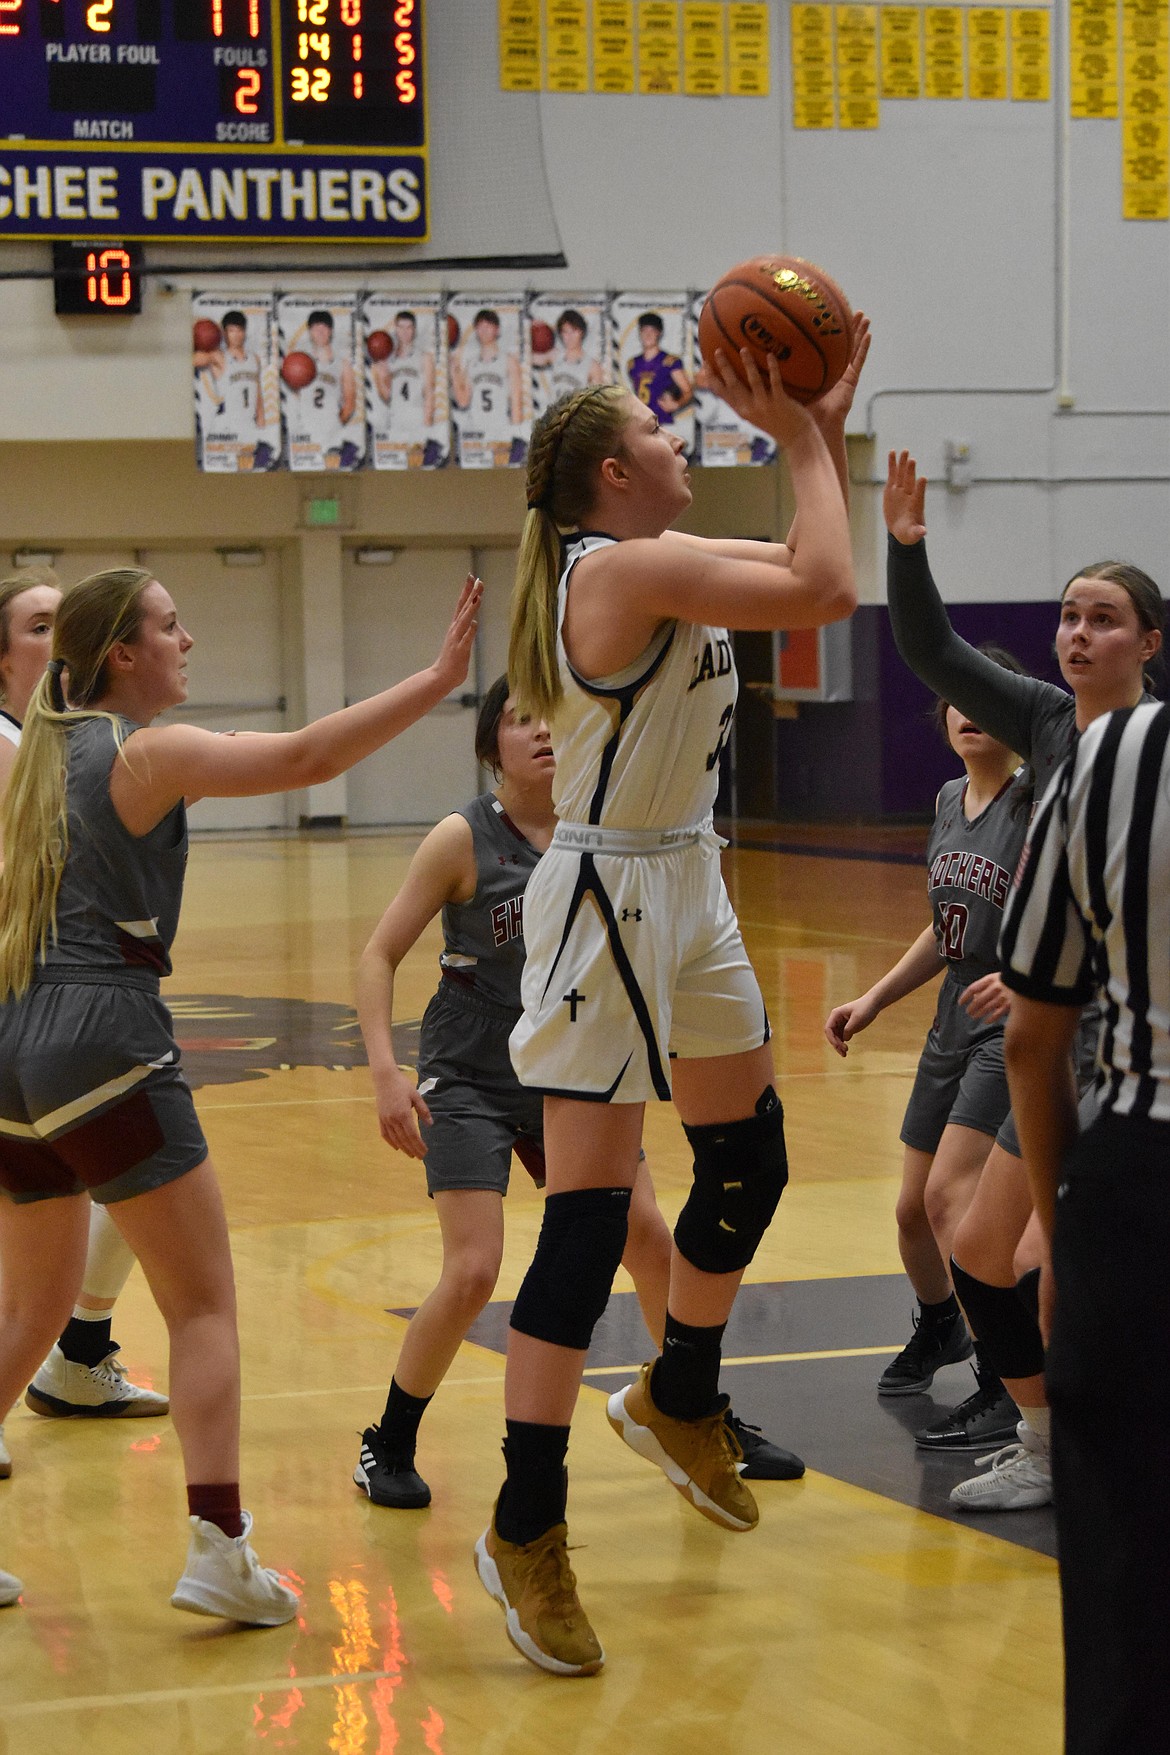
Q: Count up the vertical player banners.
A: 7